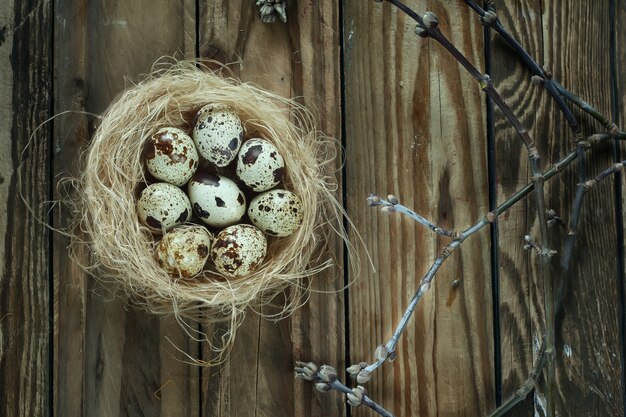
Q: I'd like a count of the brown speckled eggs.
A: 8